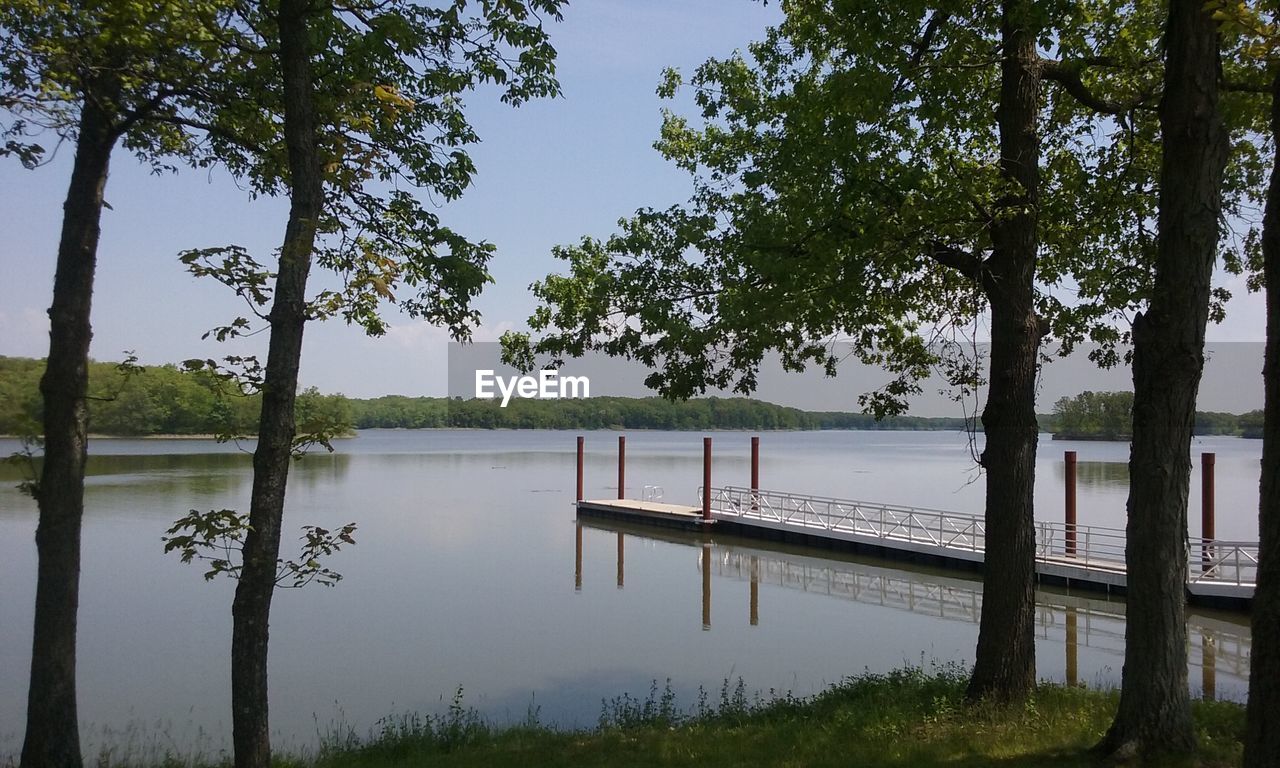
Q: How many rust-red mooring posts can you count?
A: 6